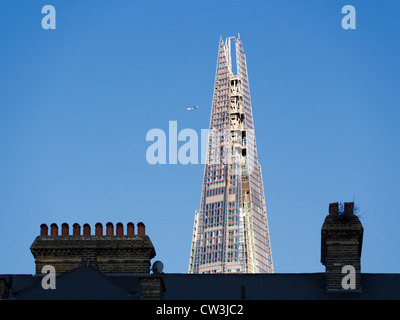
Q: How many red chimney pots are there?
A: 12